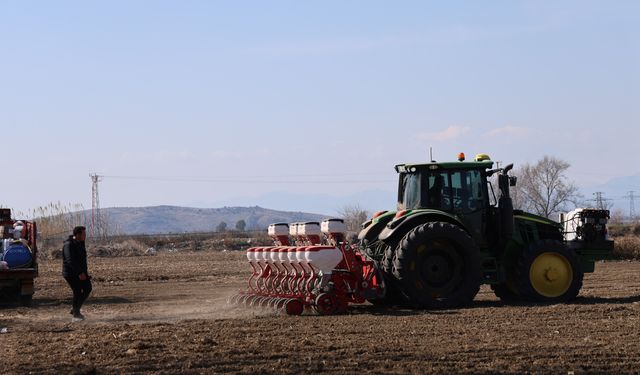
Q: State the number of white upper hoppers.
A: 4